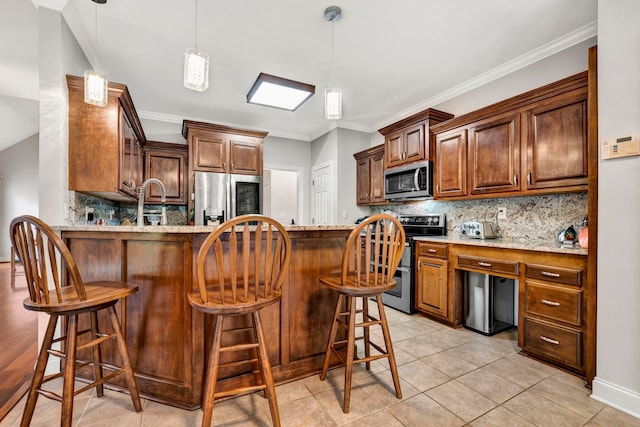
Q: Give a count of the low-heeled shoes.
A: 0